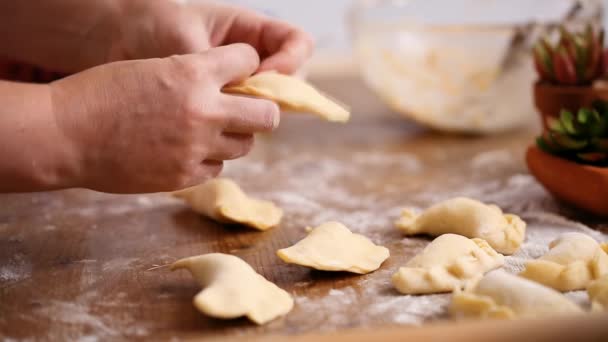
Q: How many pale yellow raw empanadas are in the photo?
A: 9